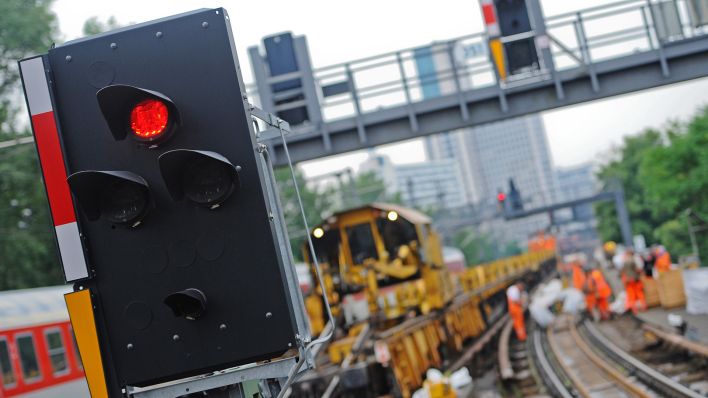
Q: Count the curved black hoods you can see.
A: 4